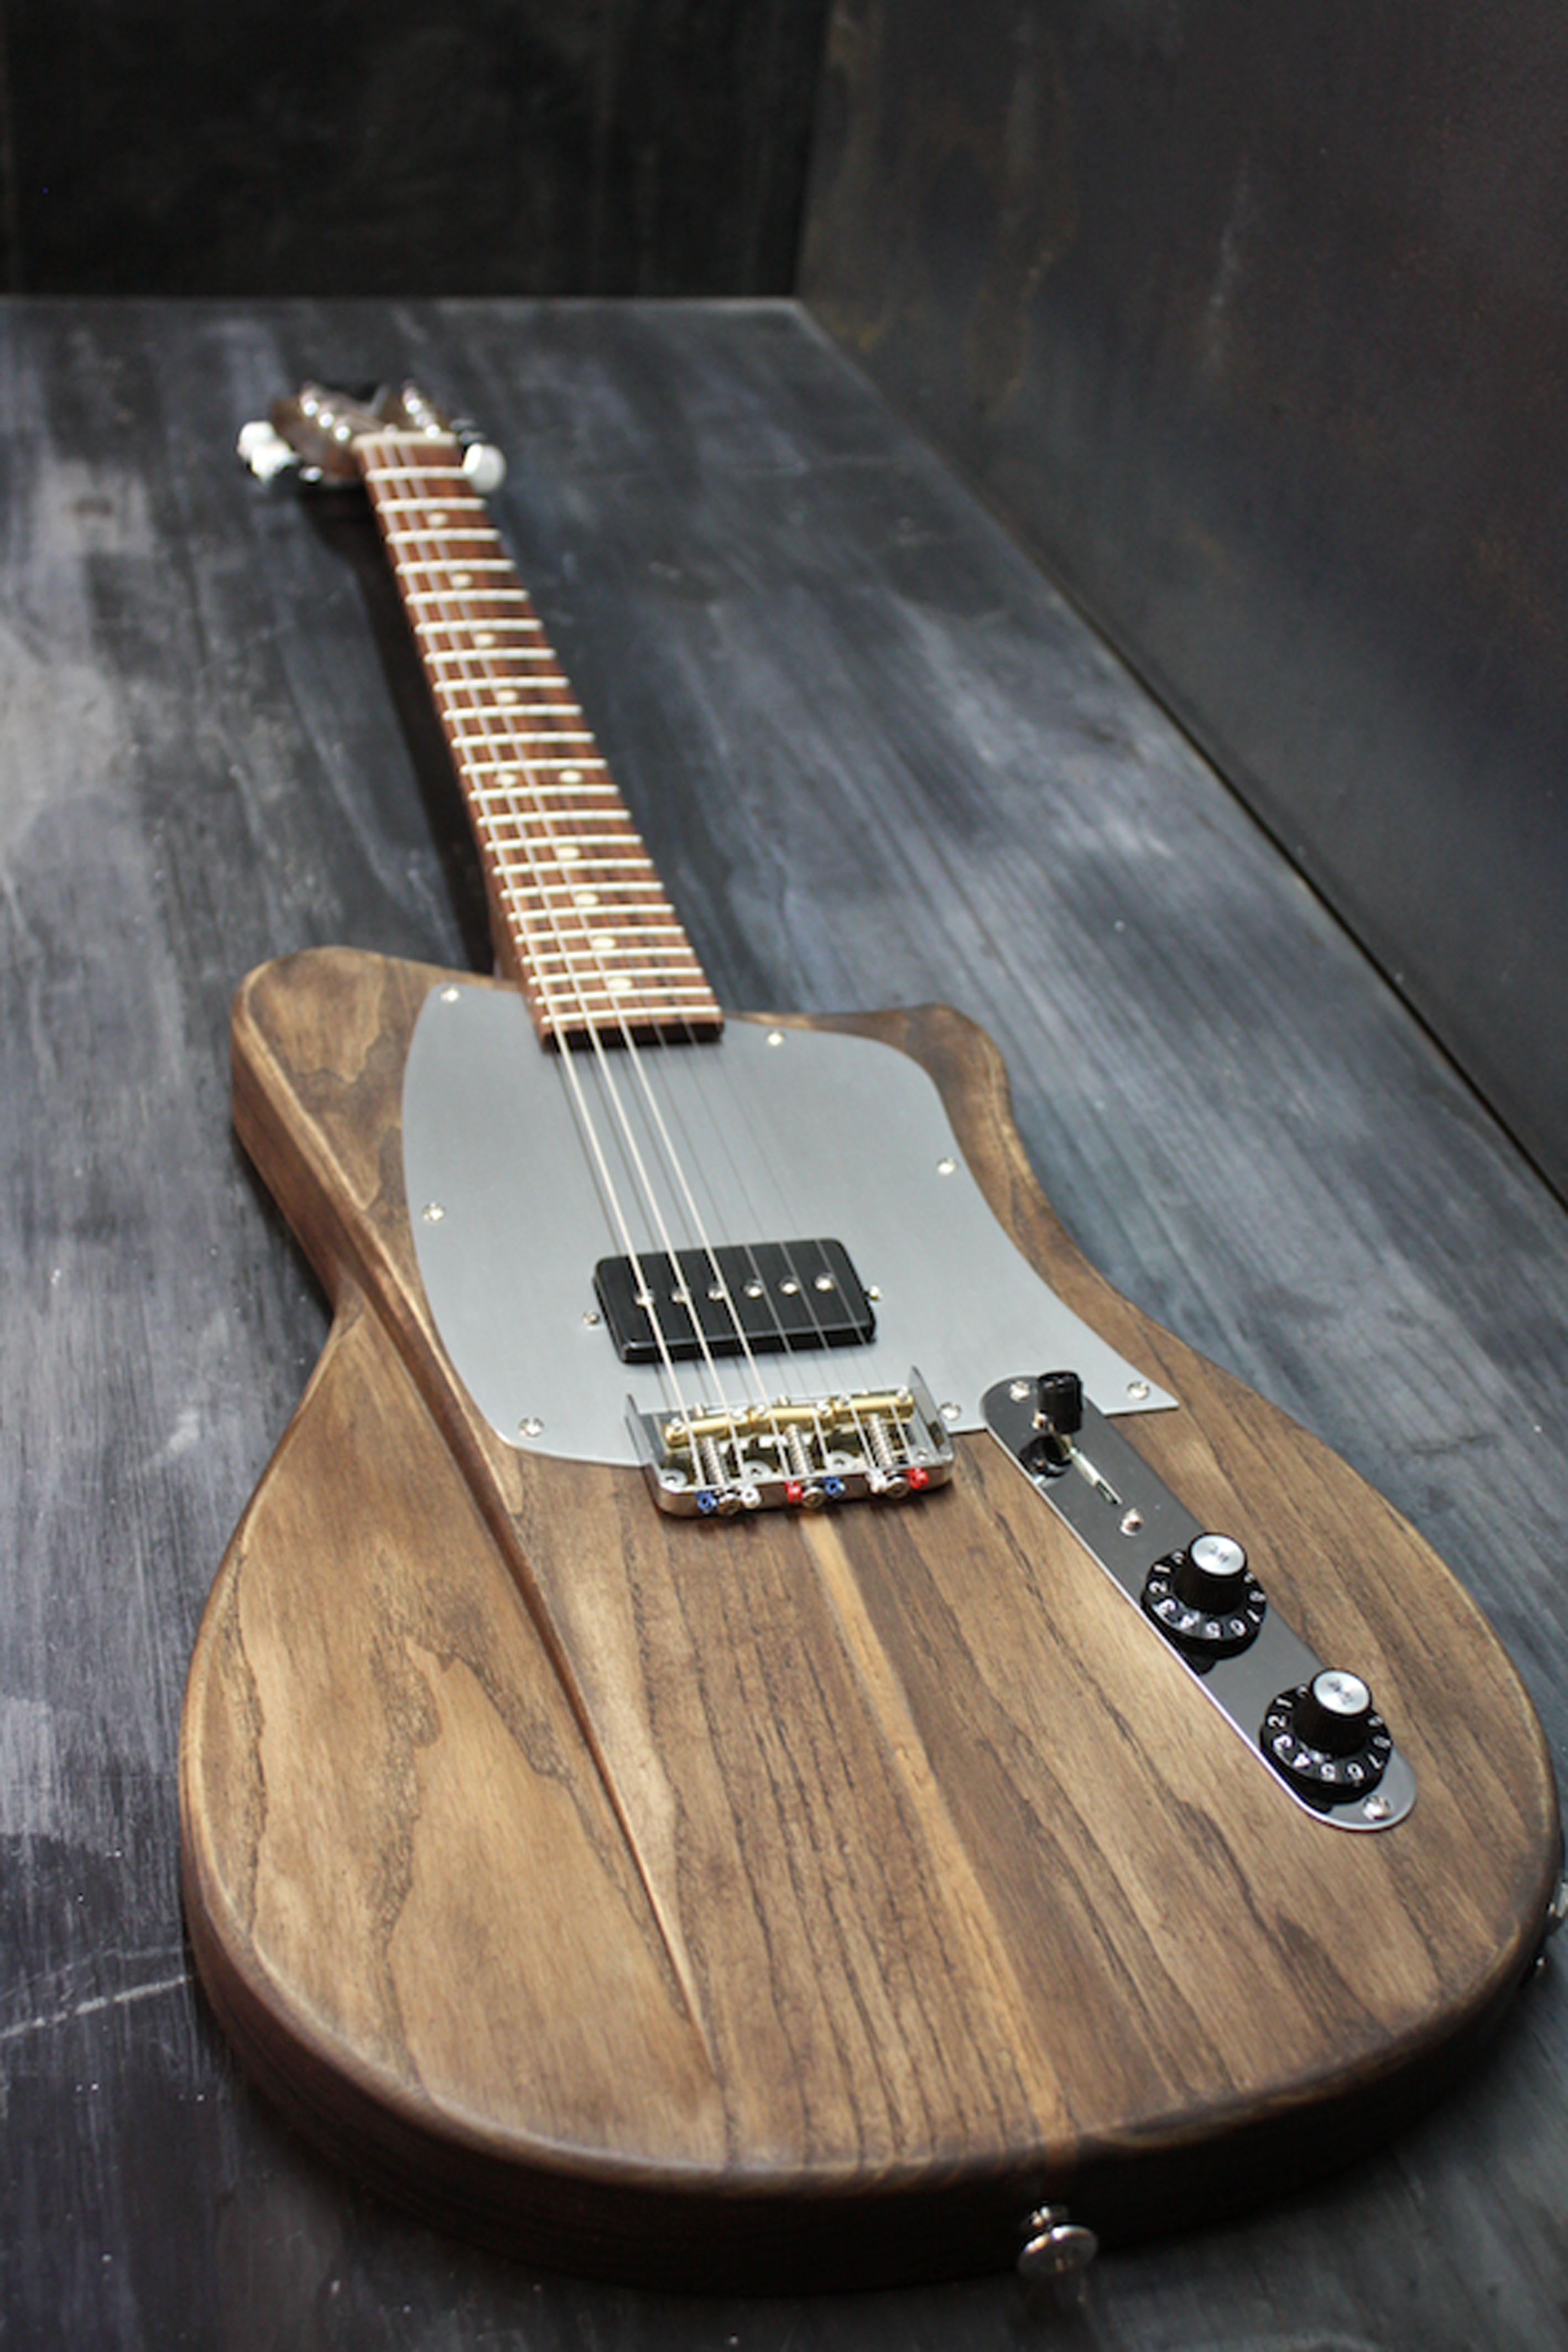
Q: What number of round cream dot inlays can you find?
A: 10